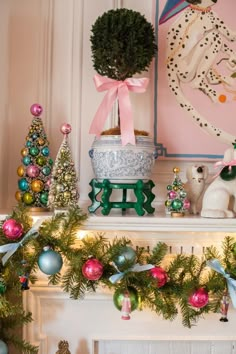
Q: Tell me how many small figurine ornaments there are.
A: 3